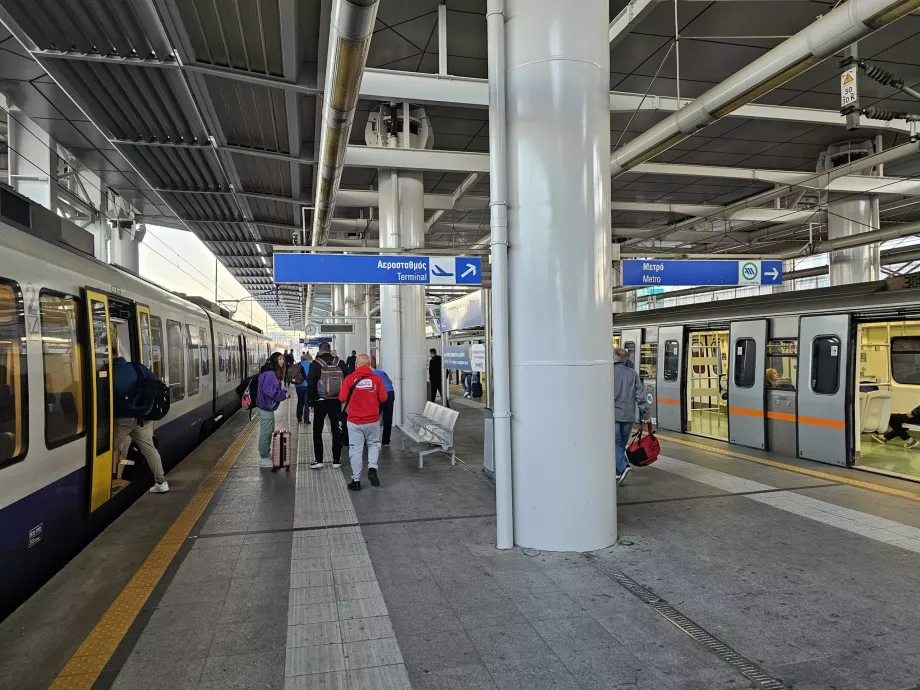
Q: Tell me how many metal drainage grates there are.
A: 1